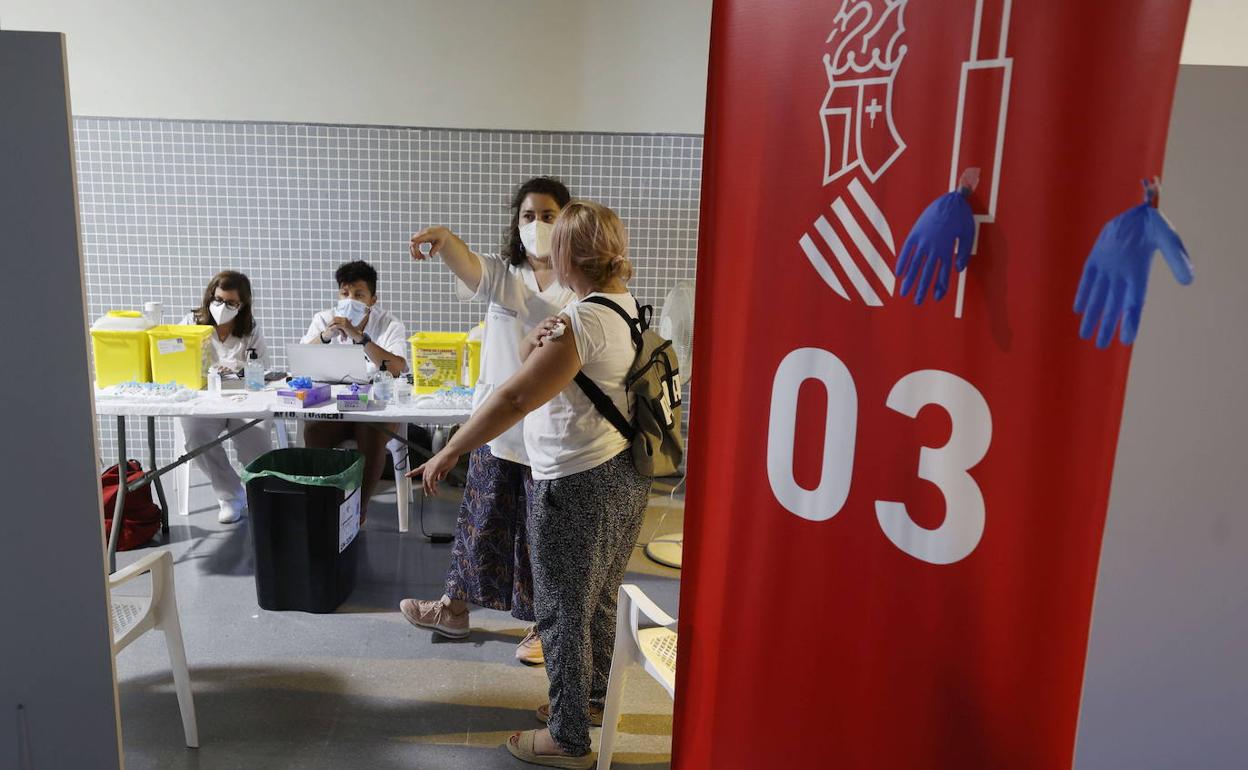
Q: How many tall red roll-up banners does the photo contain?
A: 1